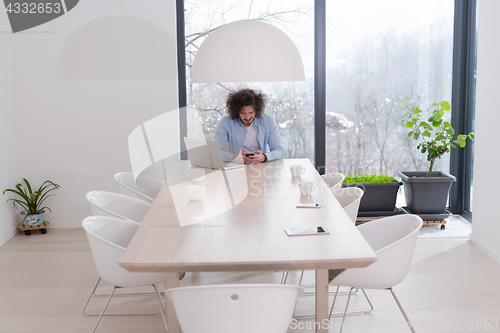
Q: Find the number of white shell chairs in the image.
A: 7